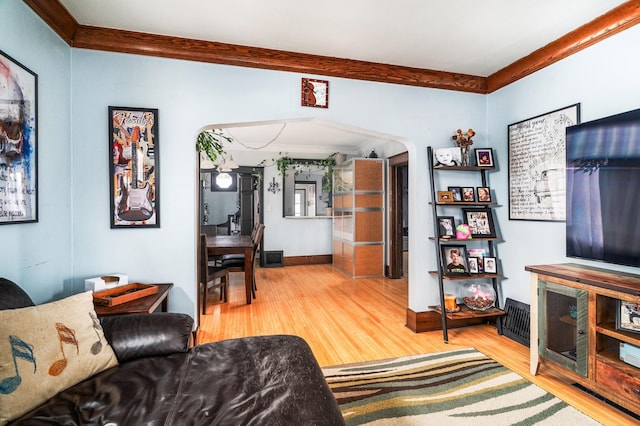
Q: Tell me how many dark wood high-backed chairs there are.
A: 3